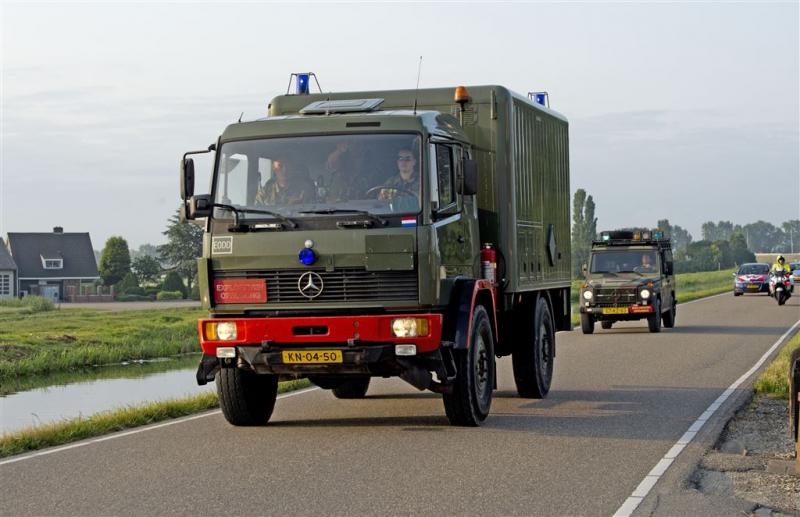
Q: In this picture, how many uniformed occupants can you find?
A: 3